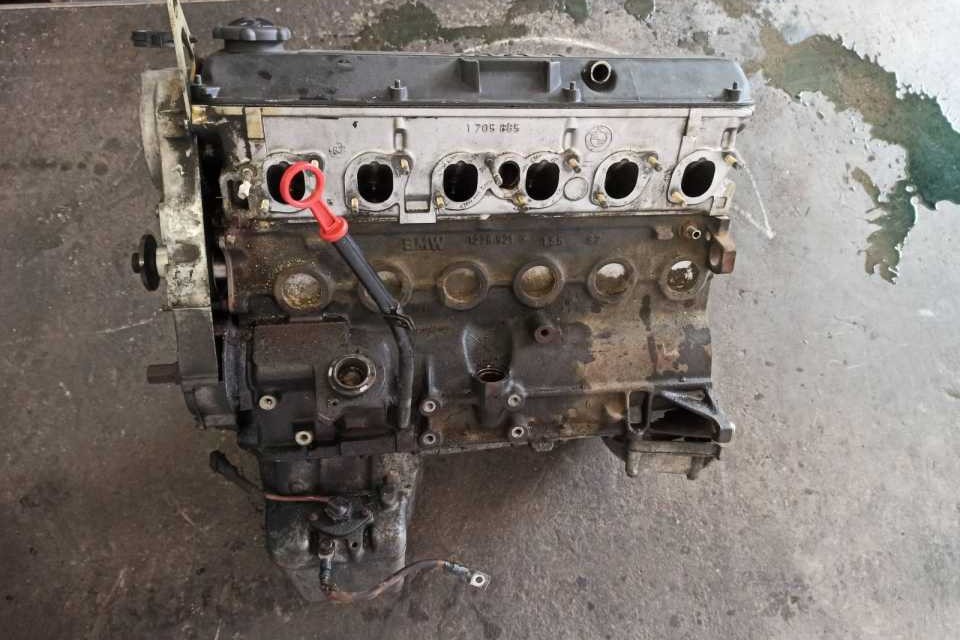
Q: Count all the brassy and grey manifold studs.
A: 12